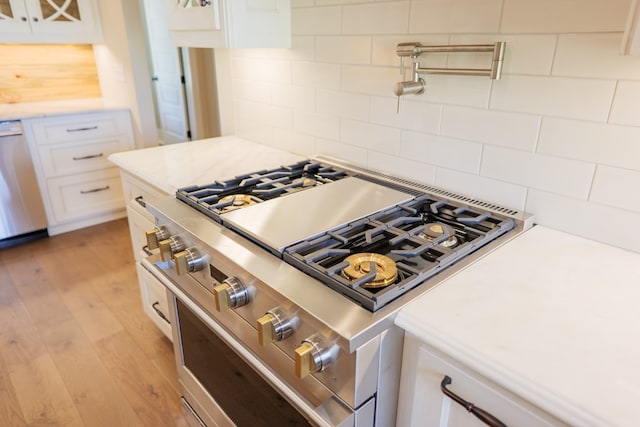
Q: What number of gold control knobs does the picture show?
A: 6